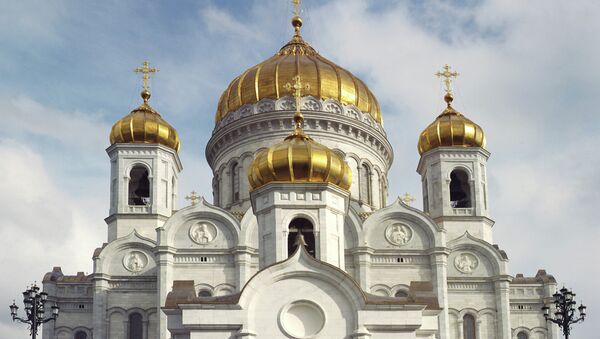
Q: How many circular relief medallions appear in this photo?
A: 4